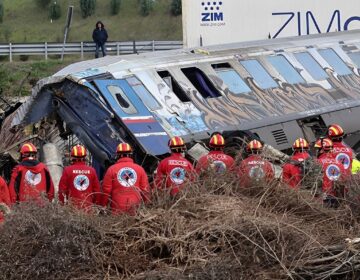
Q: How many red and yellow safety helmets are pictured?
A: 9